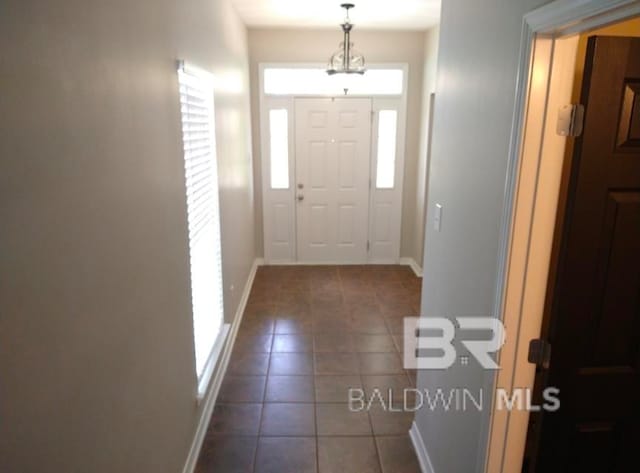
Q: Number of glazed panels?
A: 3